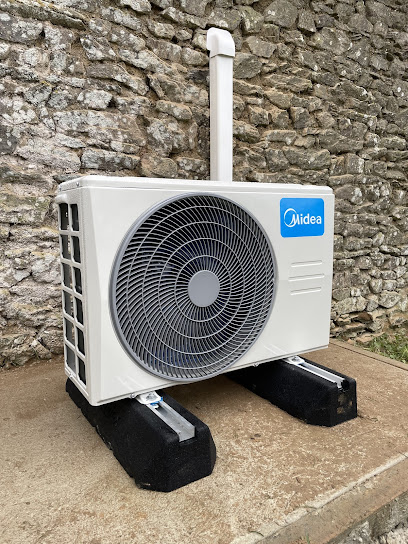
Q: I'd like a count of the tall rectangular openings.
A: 12